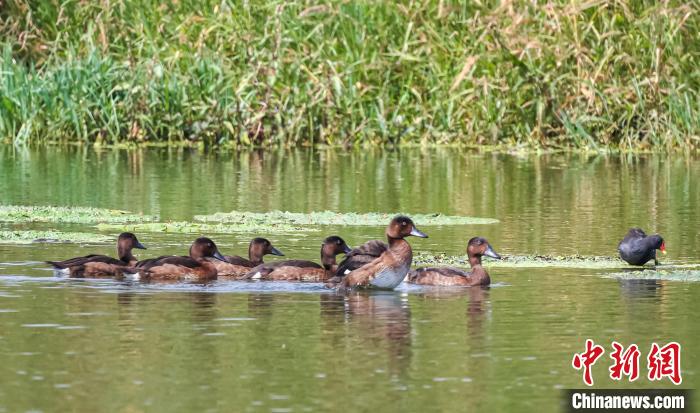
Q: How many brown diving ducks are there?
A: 6